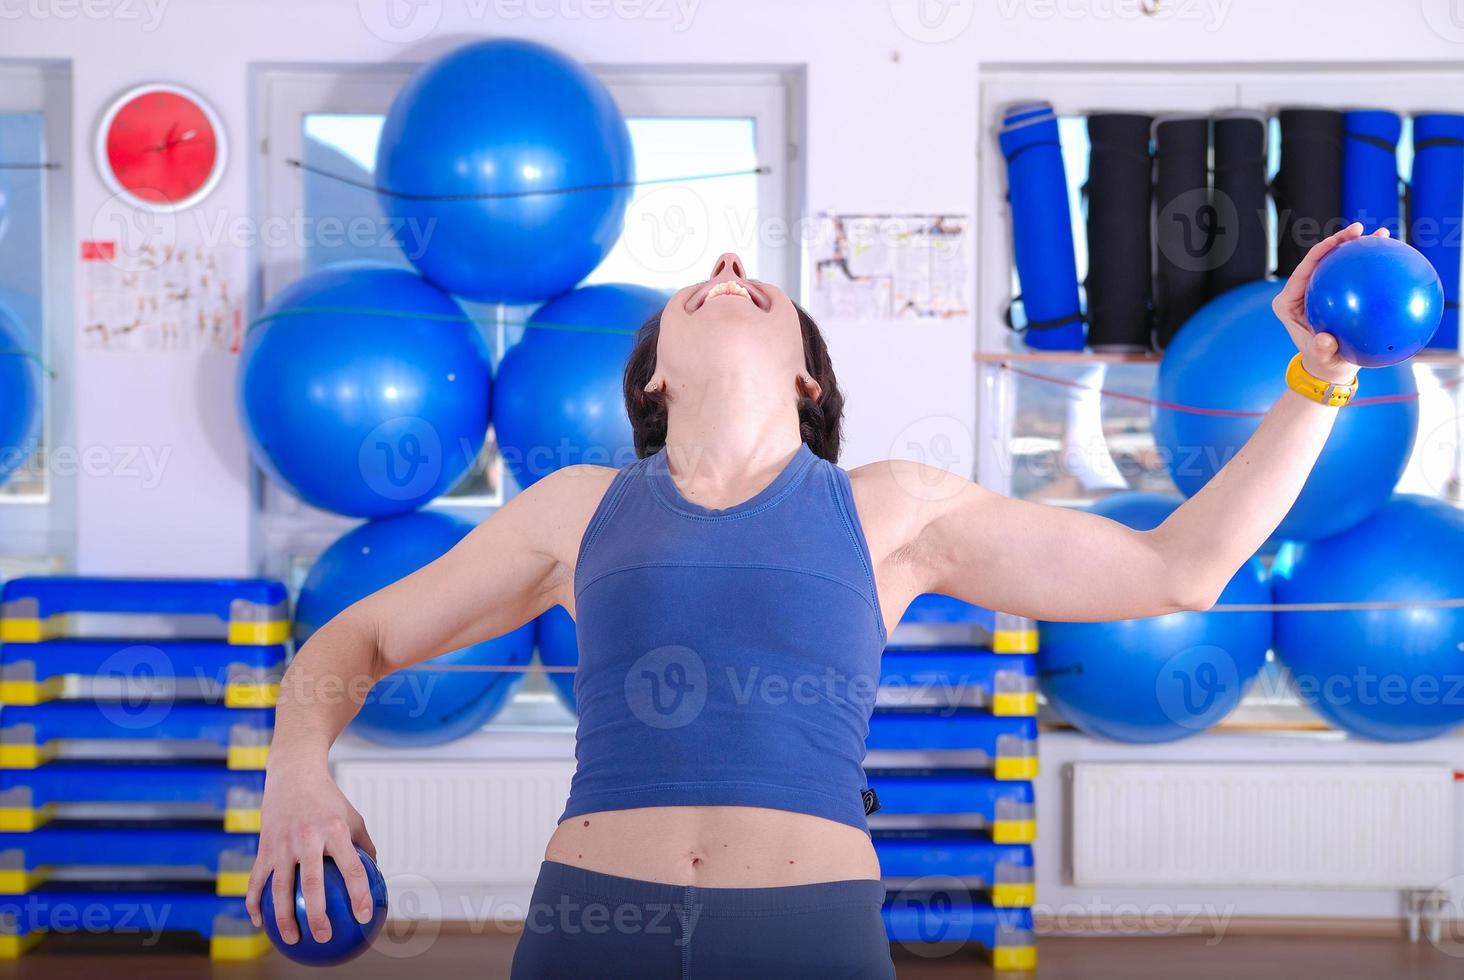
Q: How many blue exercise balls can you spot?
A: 11